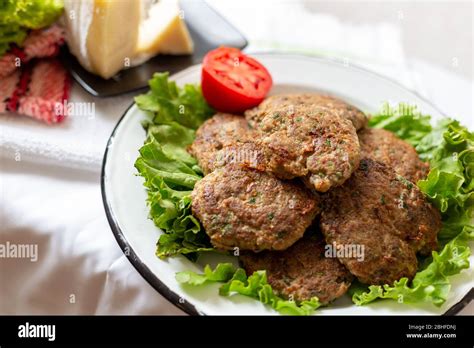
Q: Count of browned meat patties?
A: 7